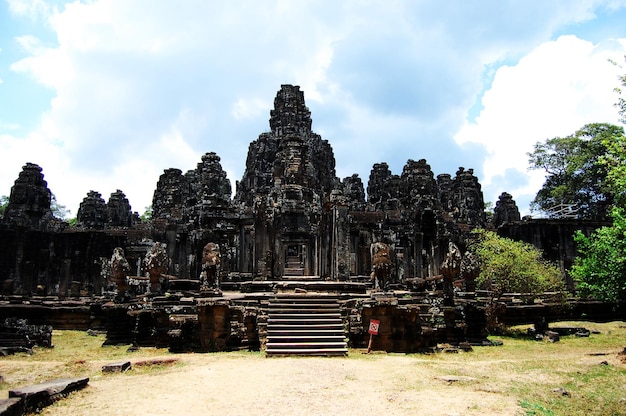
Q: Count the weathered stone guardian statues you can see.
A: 6